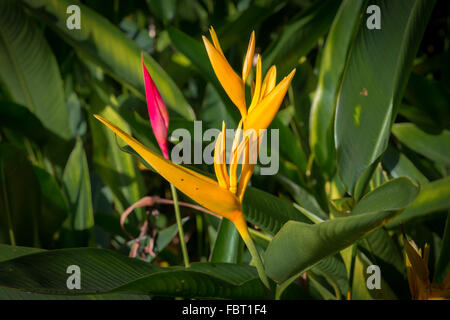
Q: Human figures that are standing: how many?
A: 0